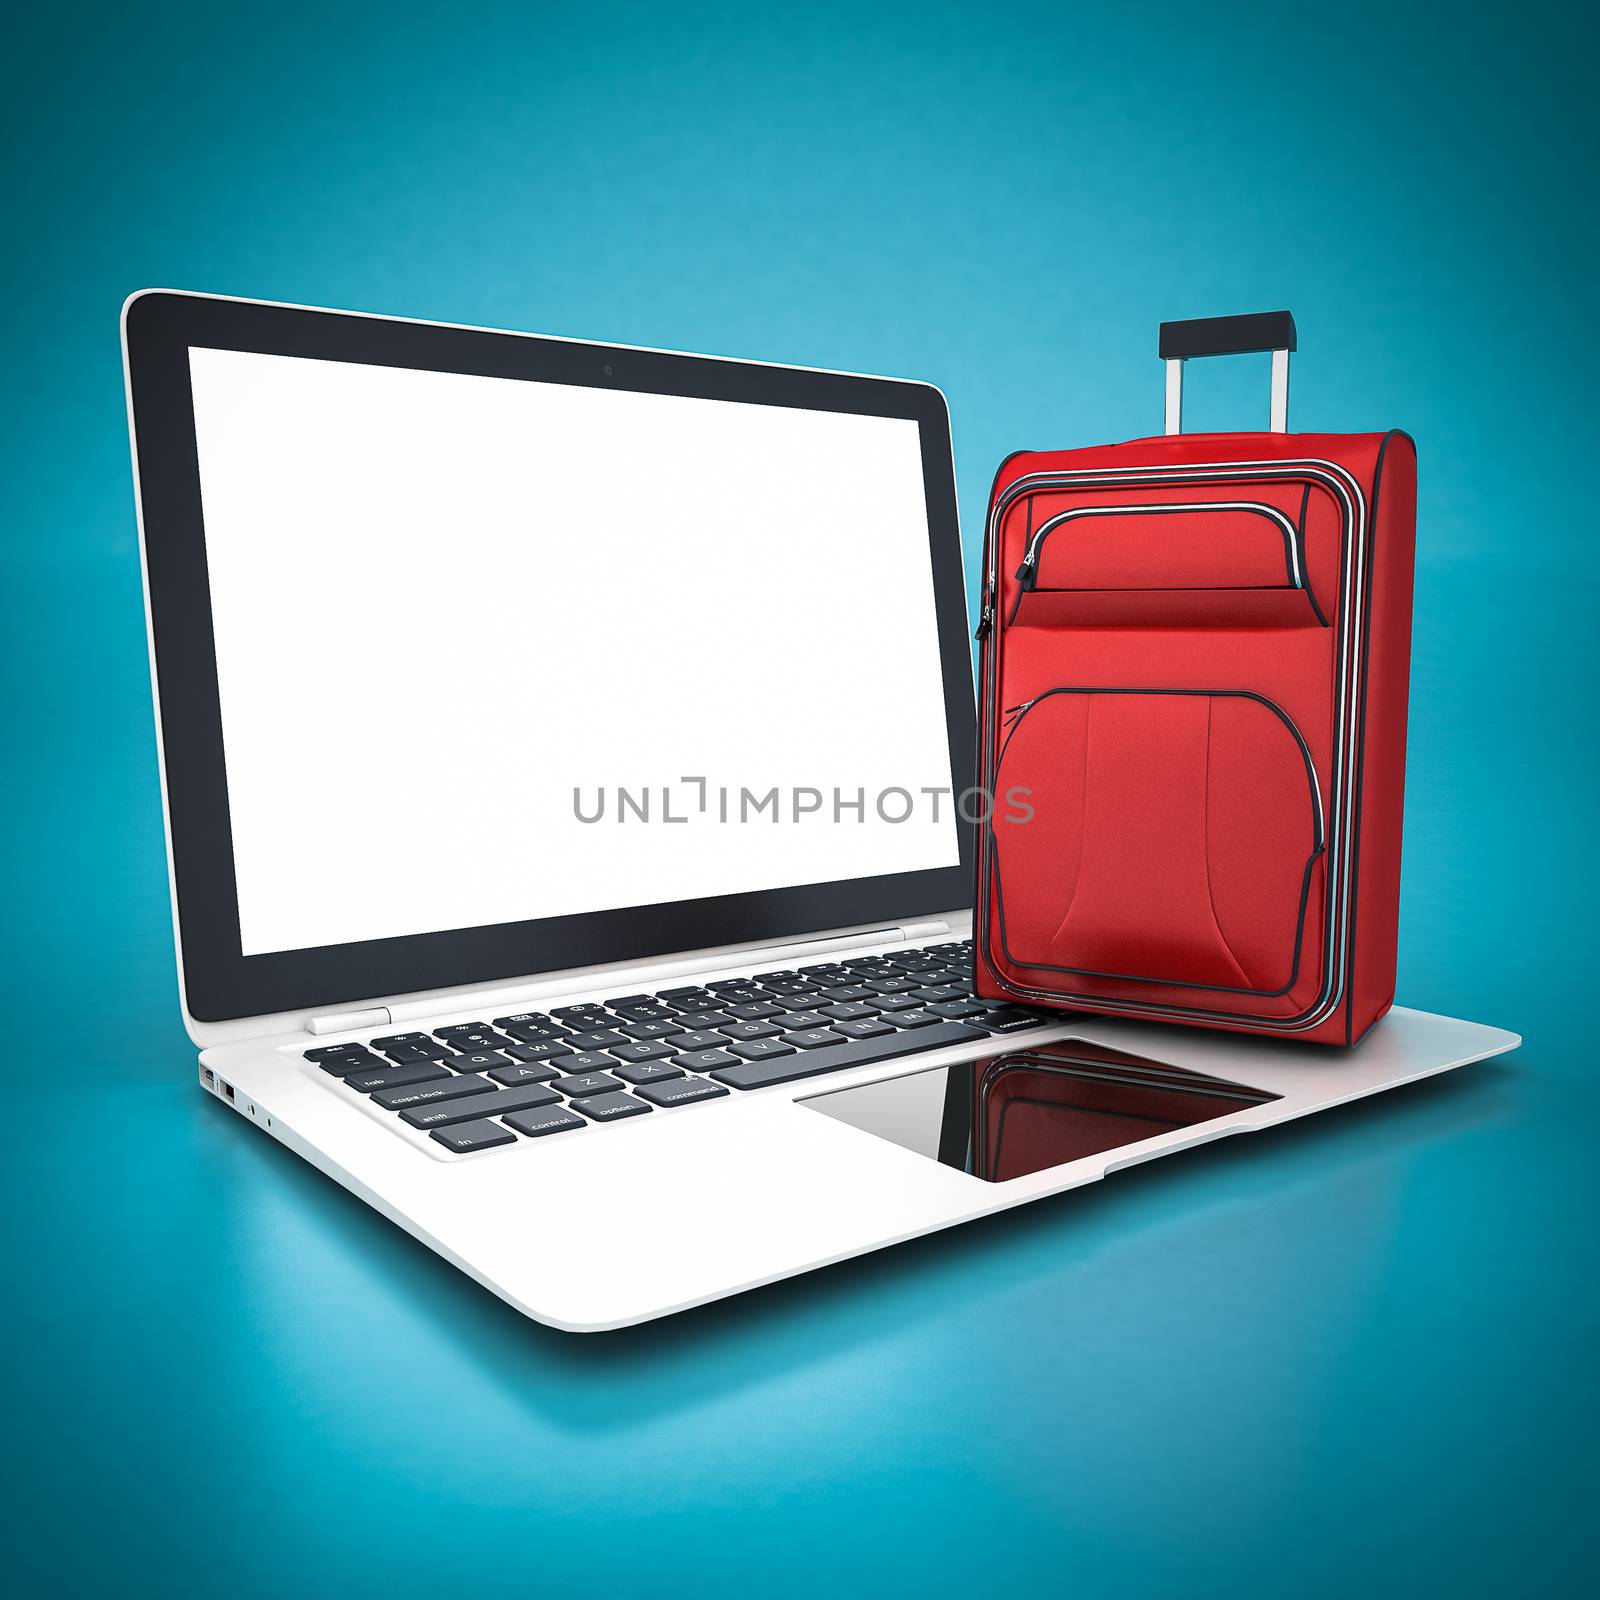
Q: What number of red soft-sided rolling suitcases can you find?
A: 1